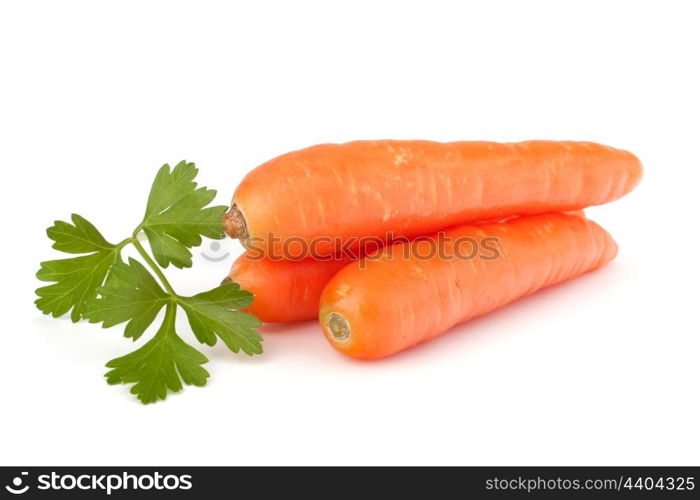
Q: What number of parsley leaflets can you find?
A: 5